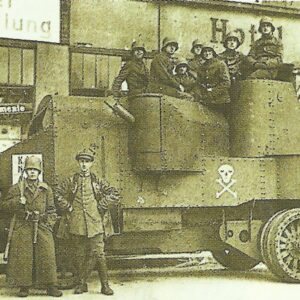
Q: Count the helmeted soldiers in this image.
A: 8